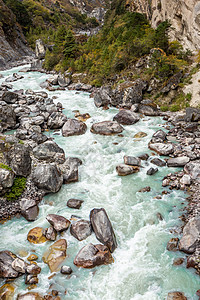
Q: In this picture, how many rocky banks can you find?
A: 2